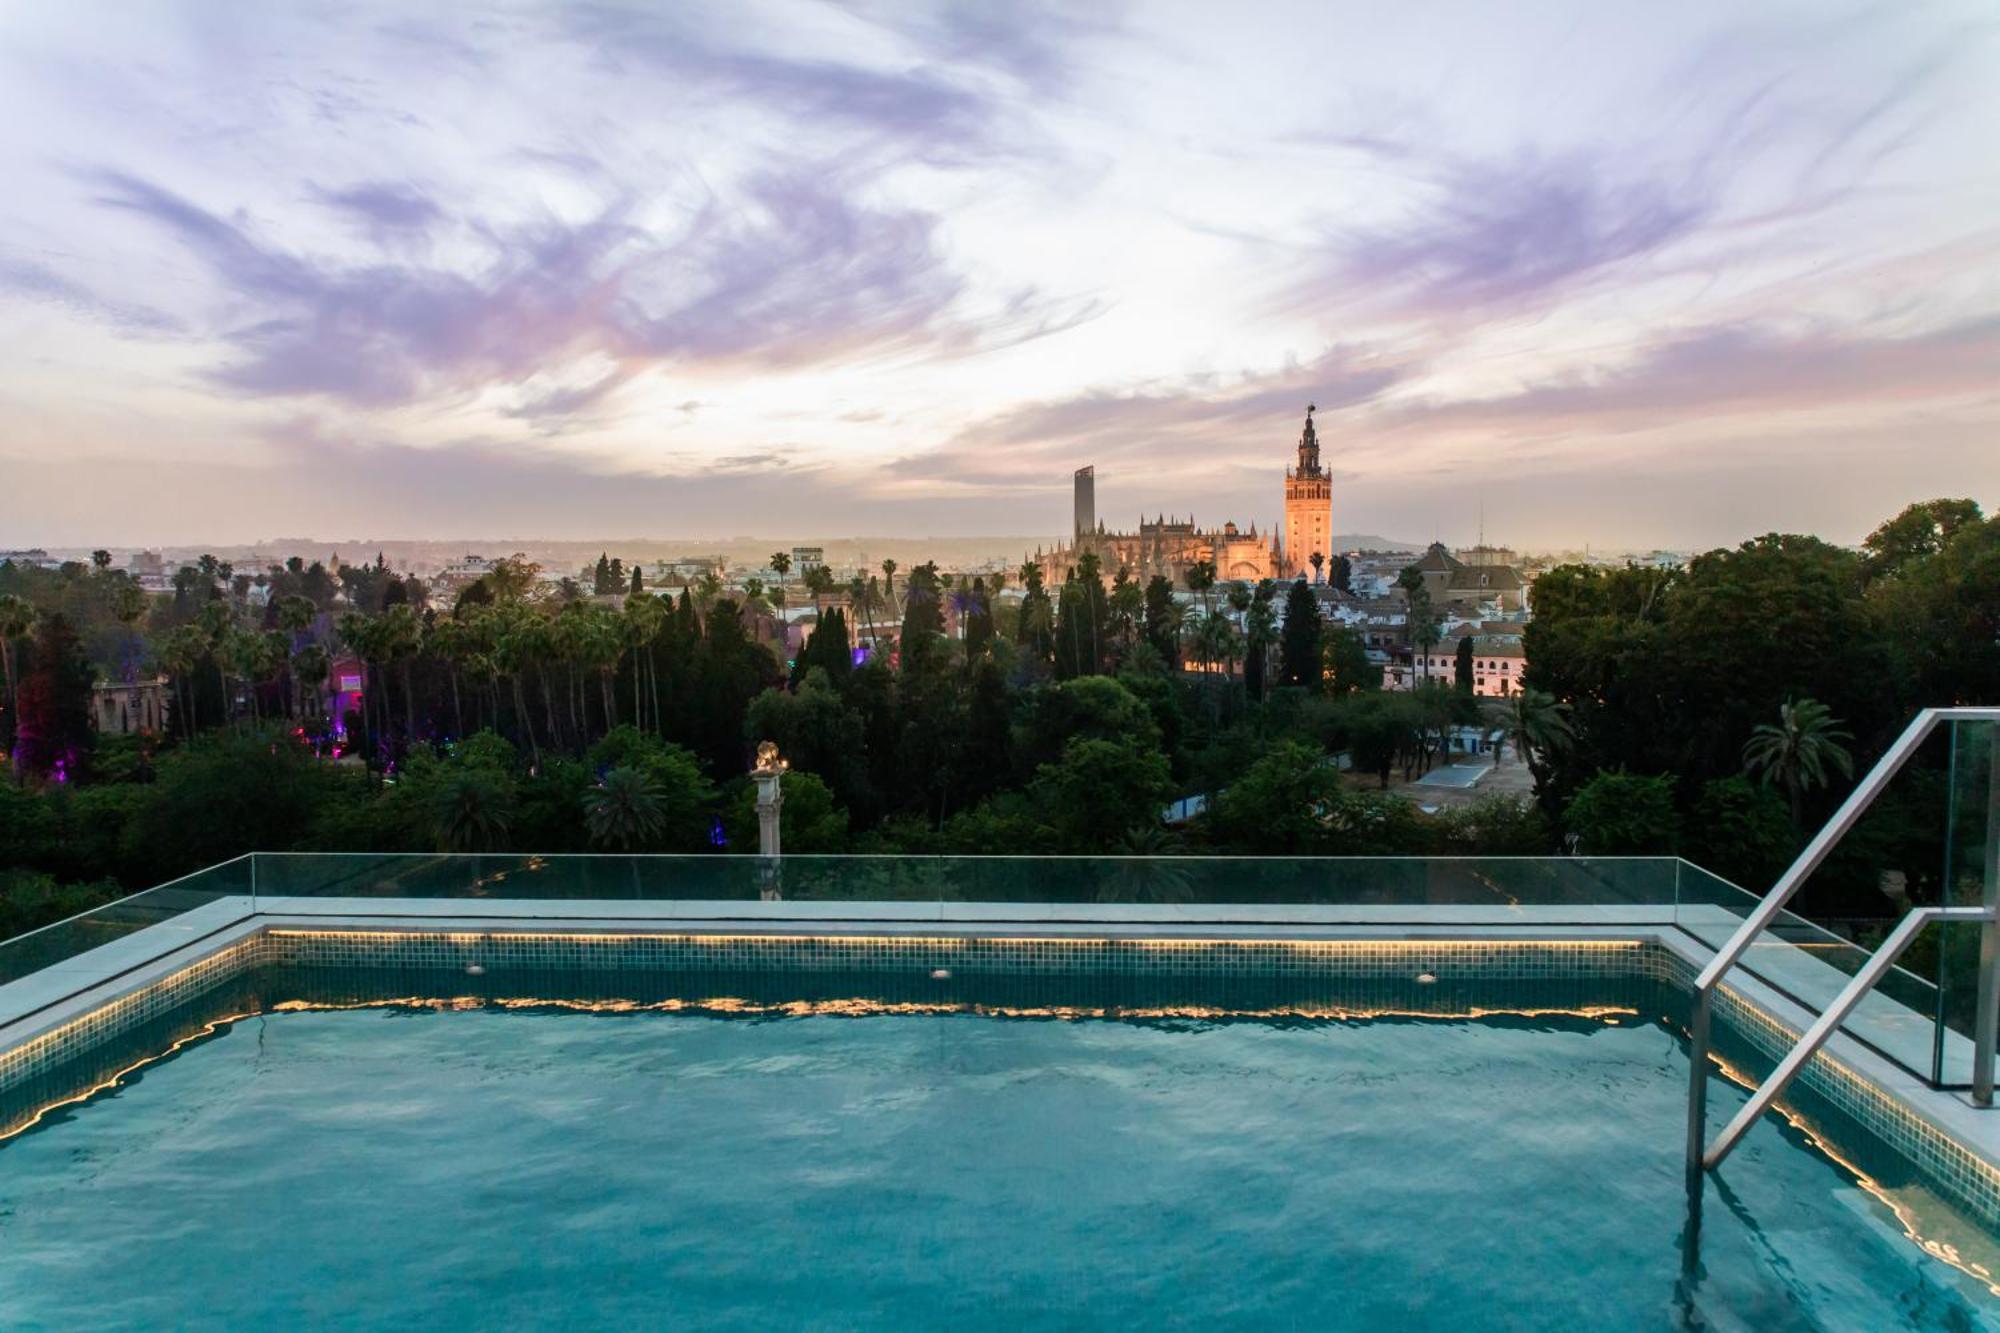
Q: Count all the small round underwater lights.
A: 3